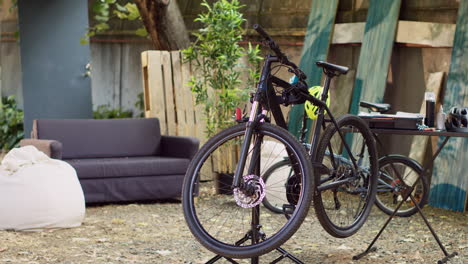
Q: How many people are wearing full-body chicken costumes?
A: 0